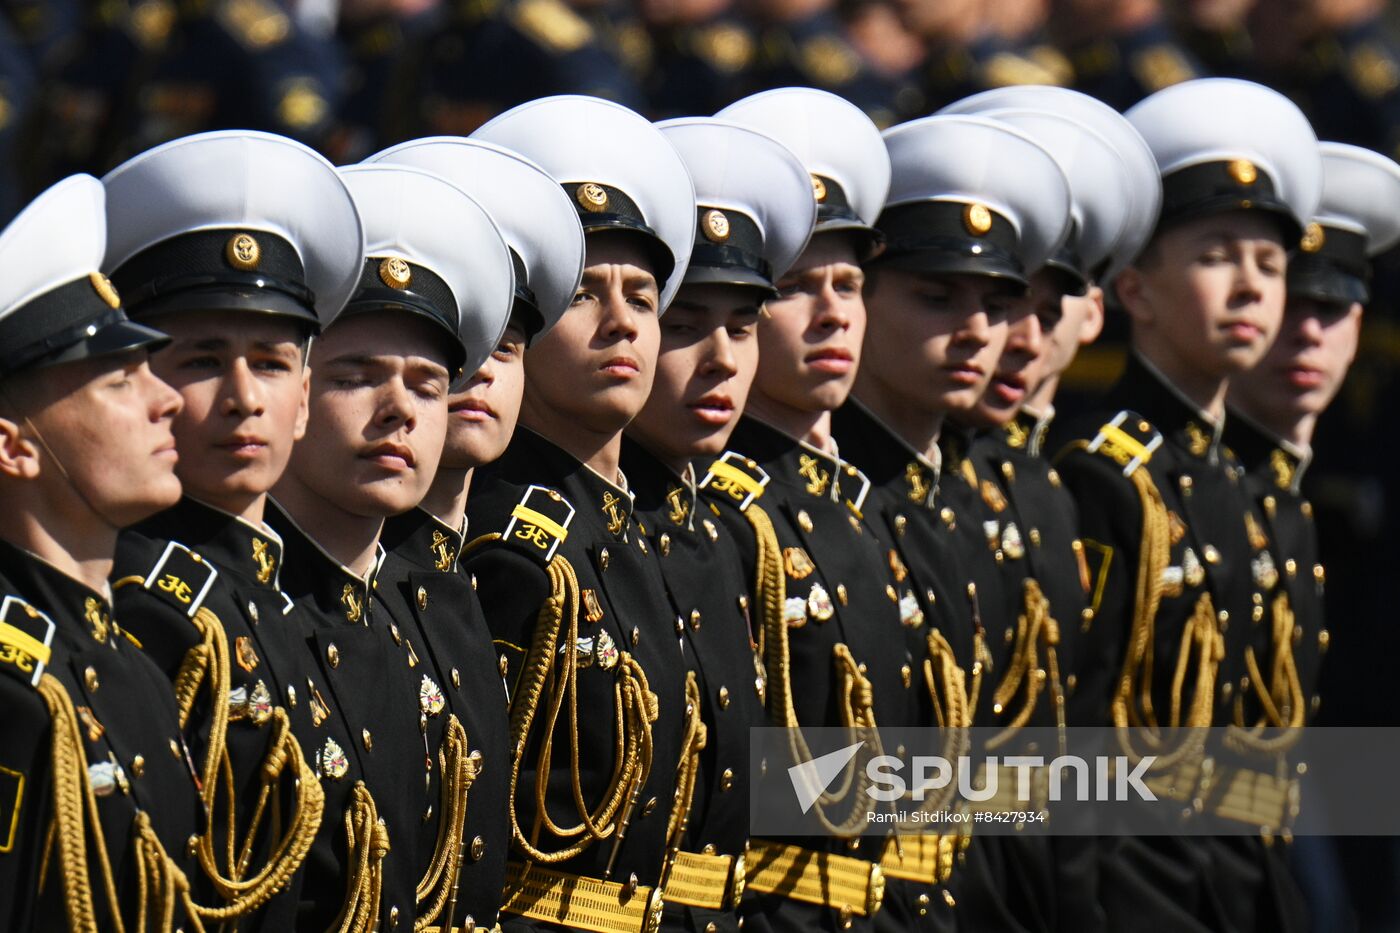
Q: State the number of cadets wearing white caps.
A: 12